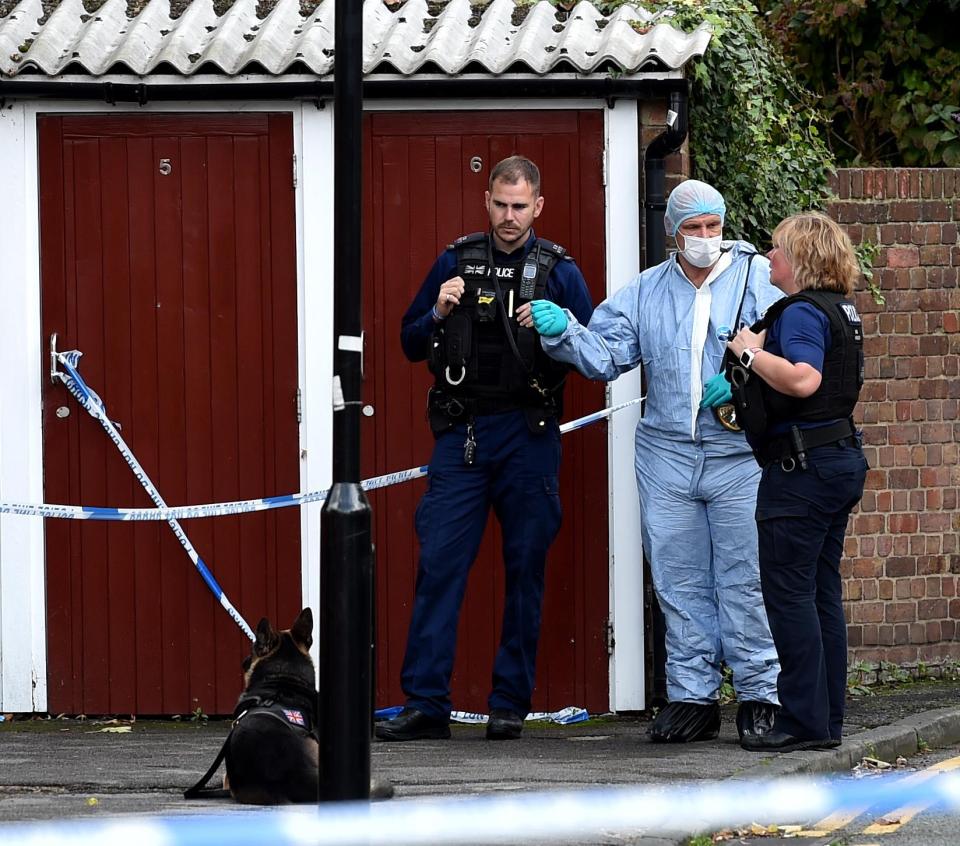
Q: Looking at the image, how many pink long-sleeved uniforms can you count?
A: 0